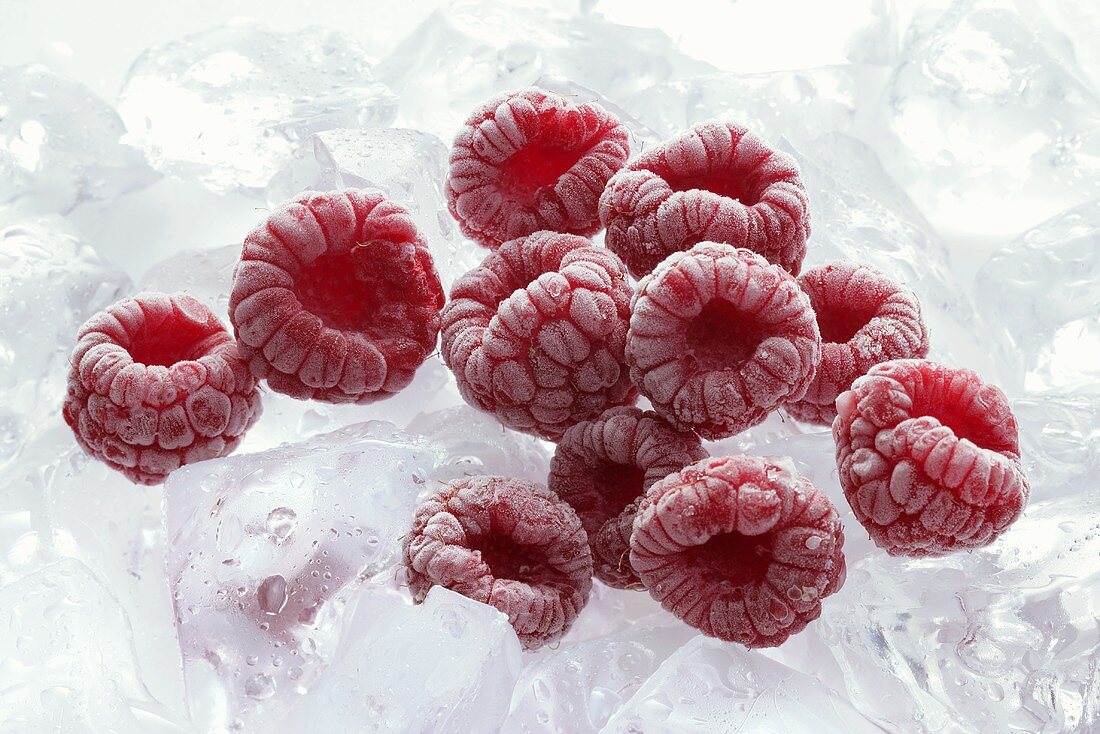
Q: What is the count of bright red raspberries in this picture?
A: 11